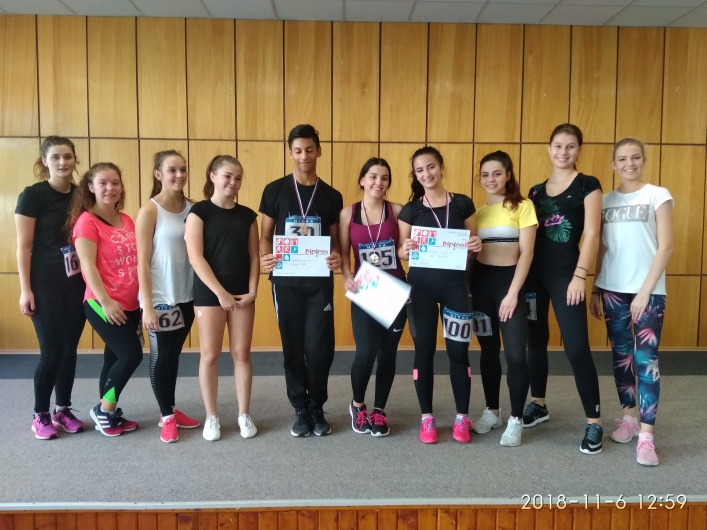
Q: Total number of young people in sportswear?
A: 10